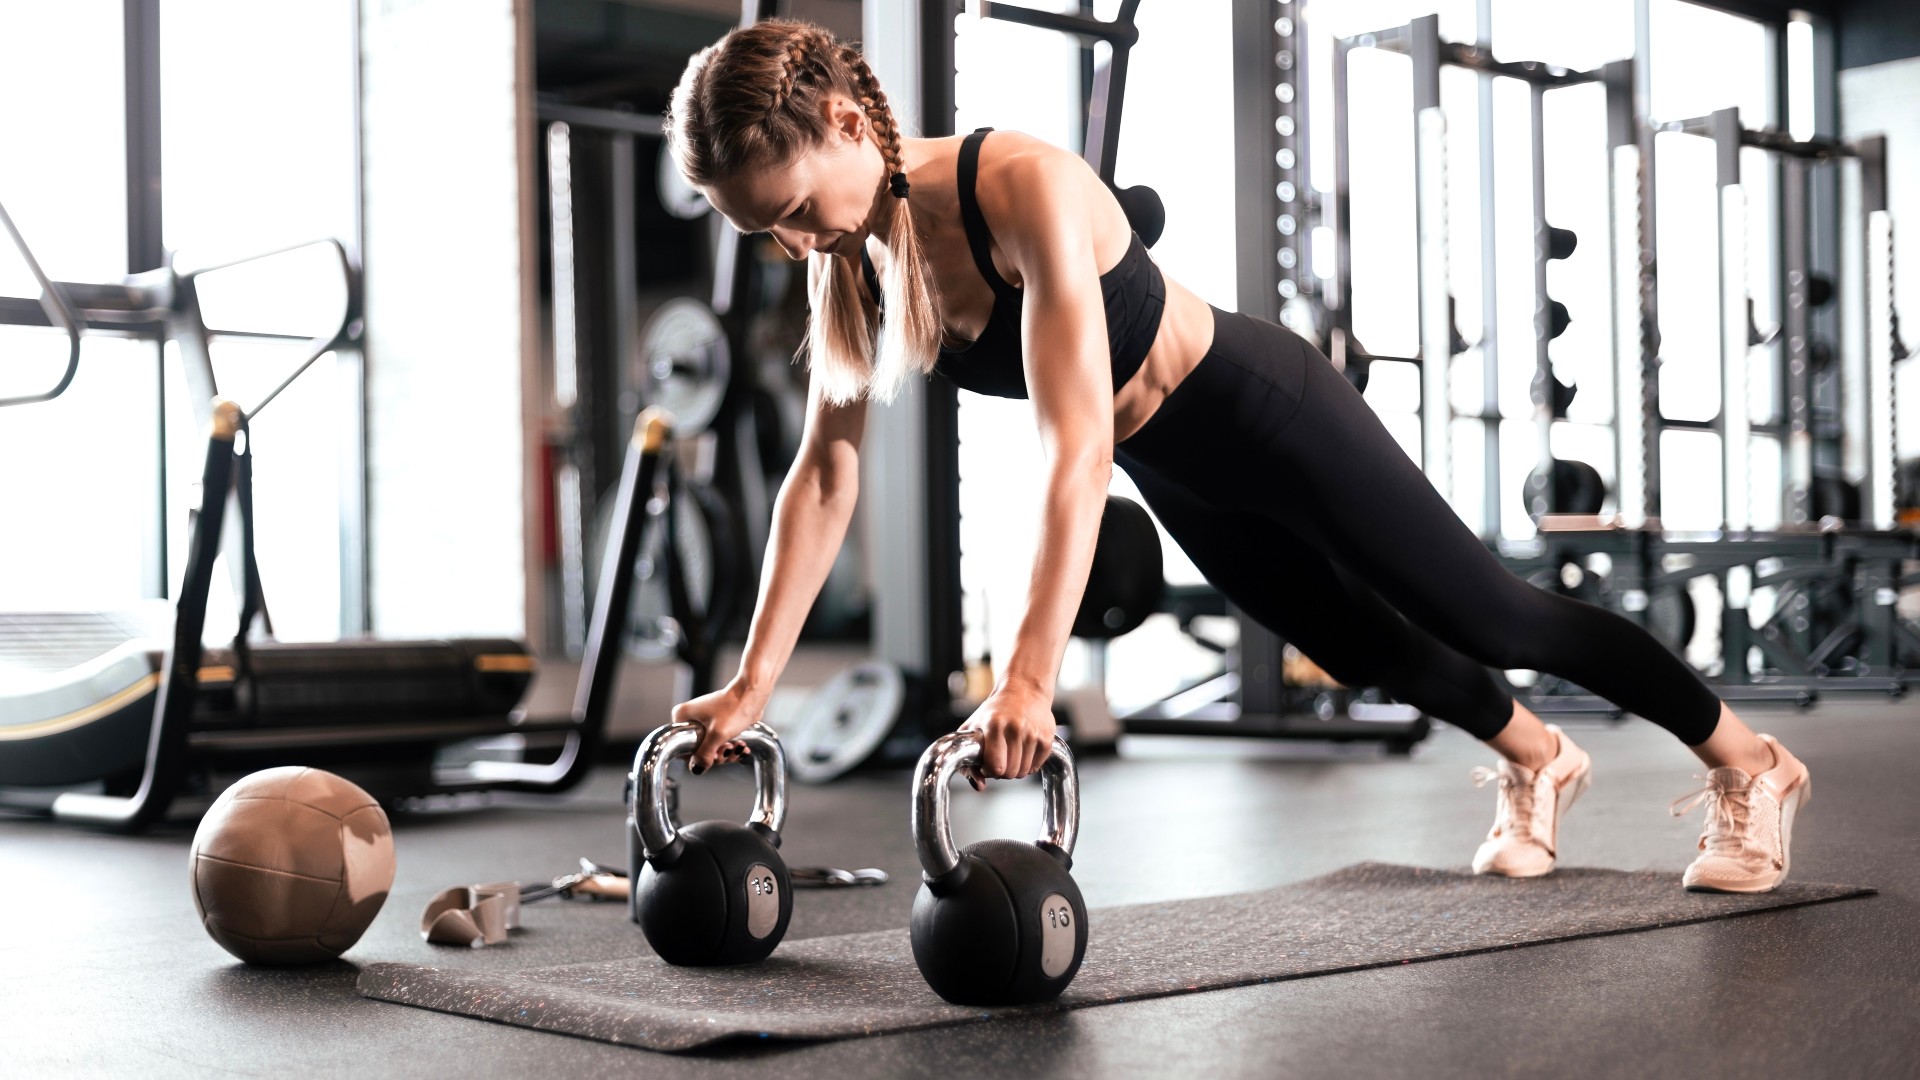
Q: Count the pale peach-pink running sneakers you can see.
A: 2